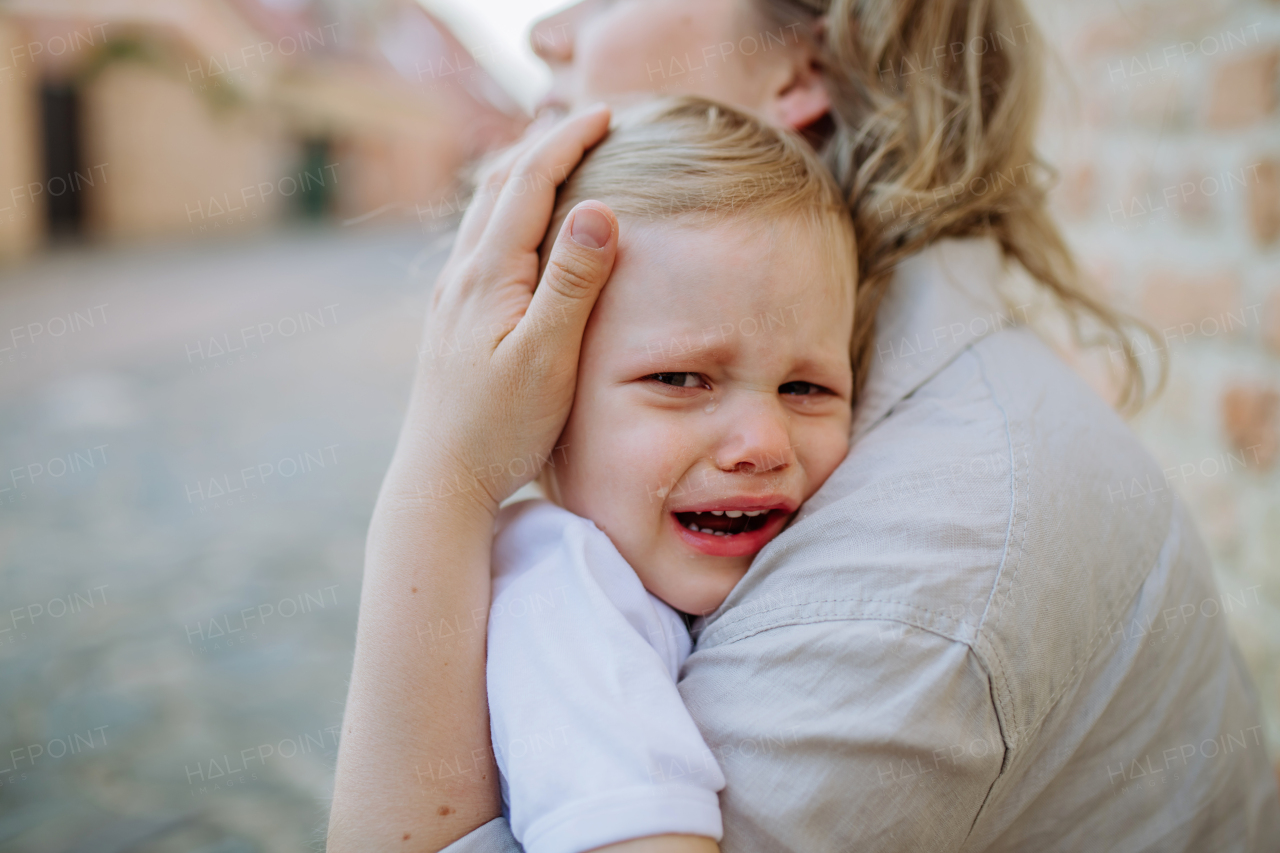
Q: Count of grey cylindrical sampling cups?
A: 0